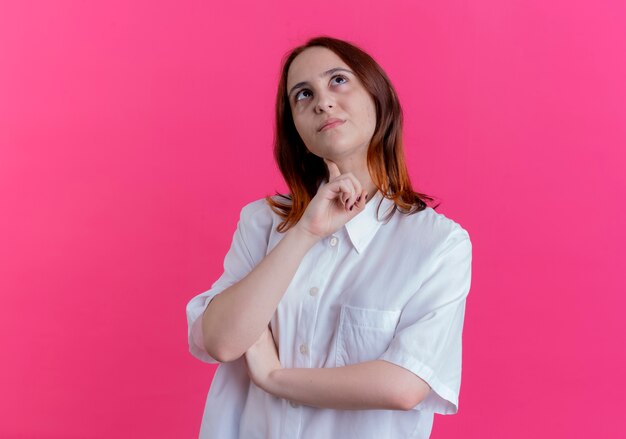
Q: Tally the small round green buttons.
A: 0